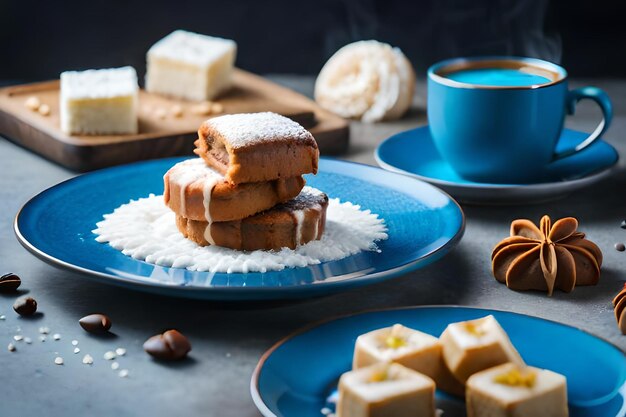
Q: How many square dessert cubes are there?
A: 6